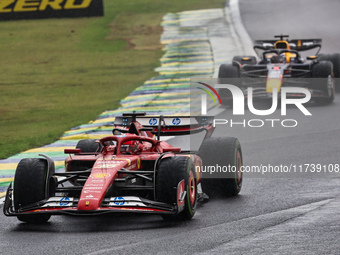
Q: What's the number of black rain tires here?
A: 8